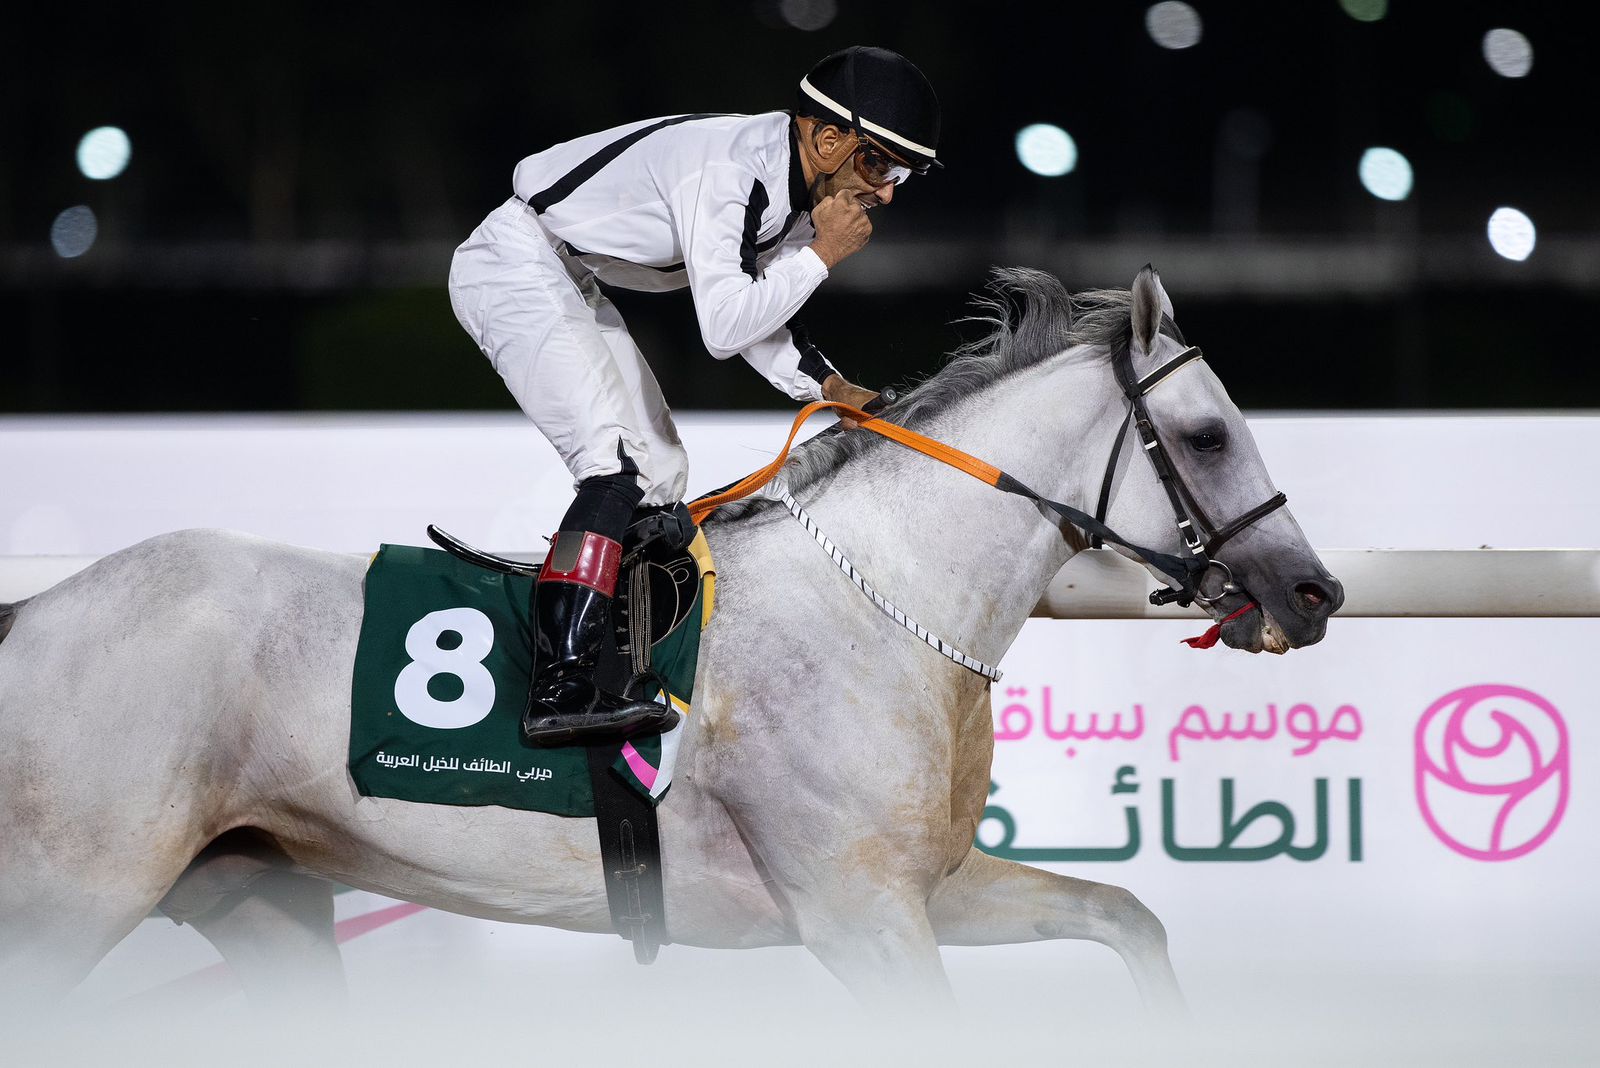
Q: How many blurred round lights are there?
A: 9